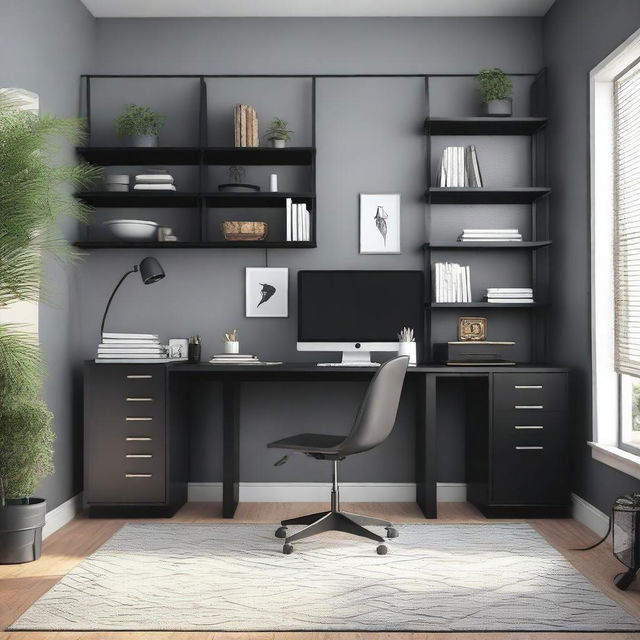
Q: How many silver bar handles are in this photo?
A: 10